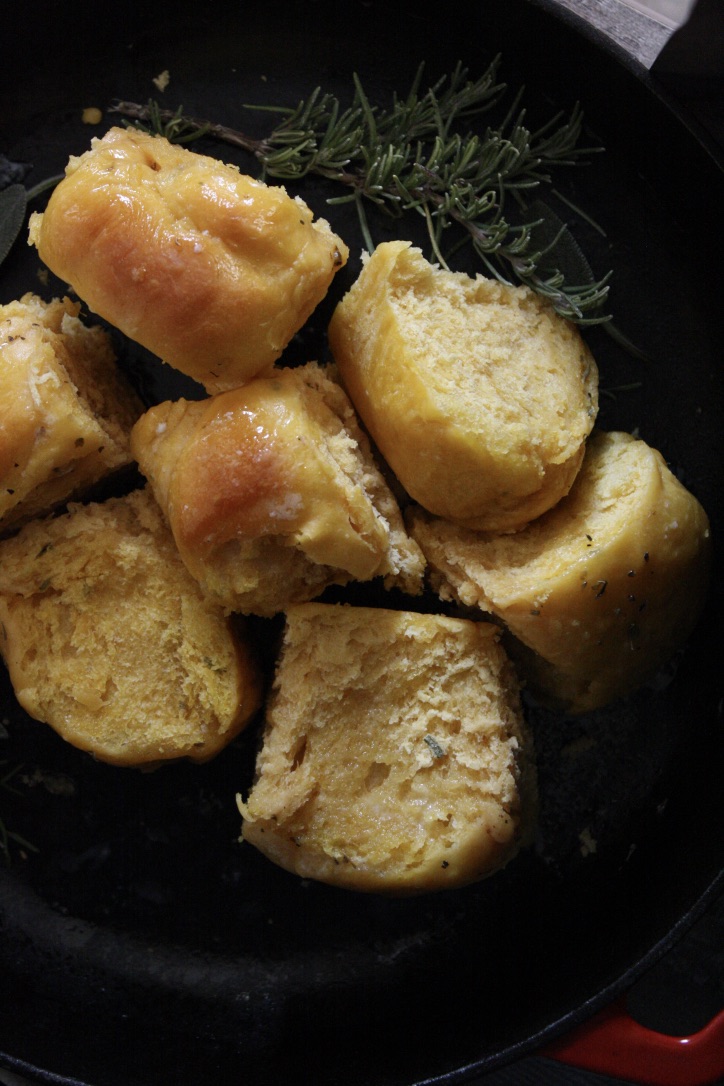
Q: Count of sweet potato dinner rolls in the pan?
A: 7